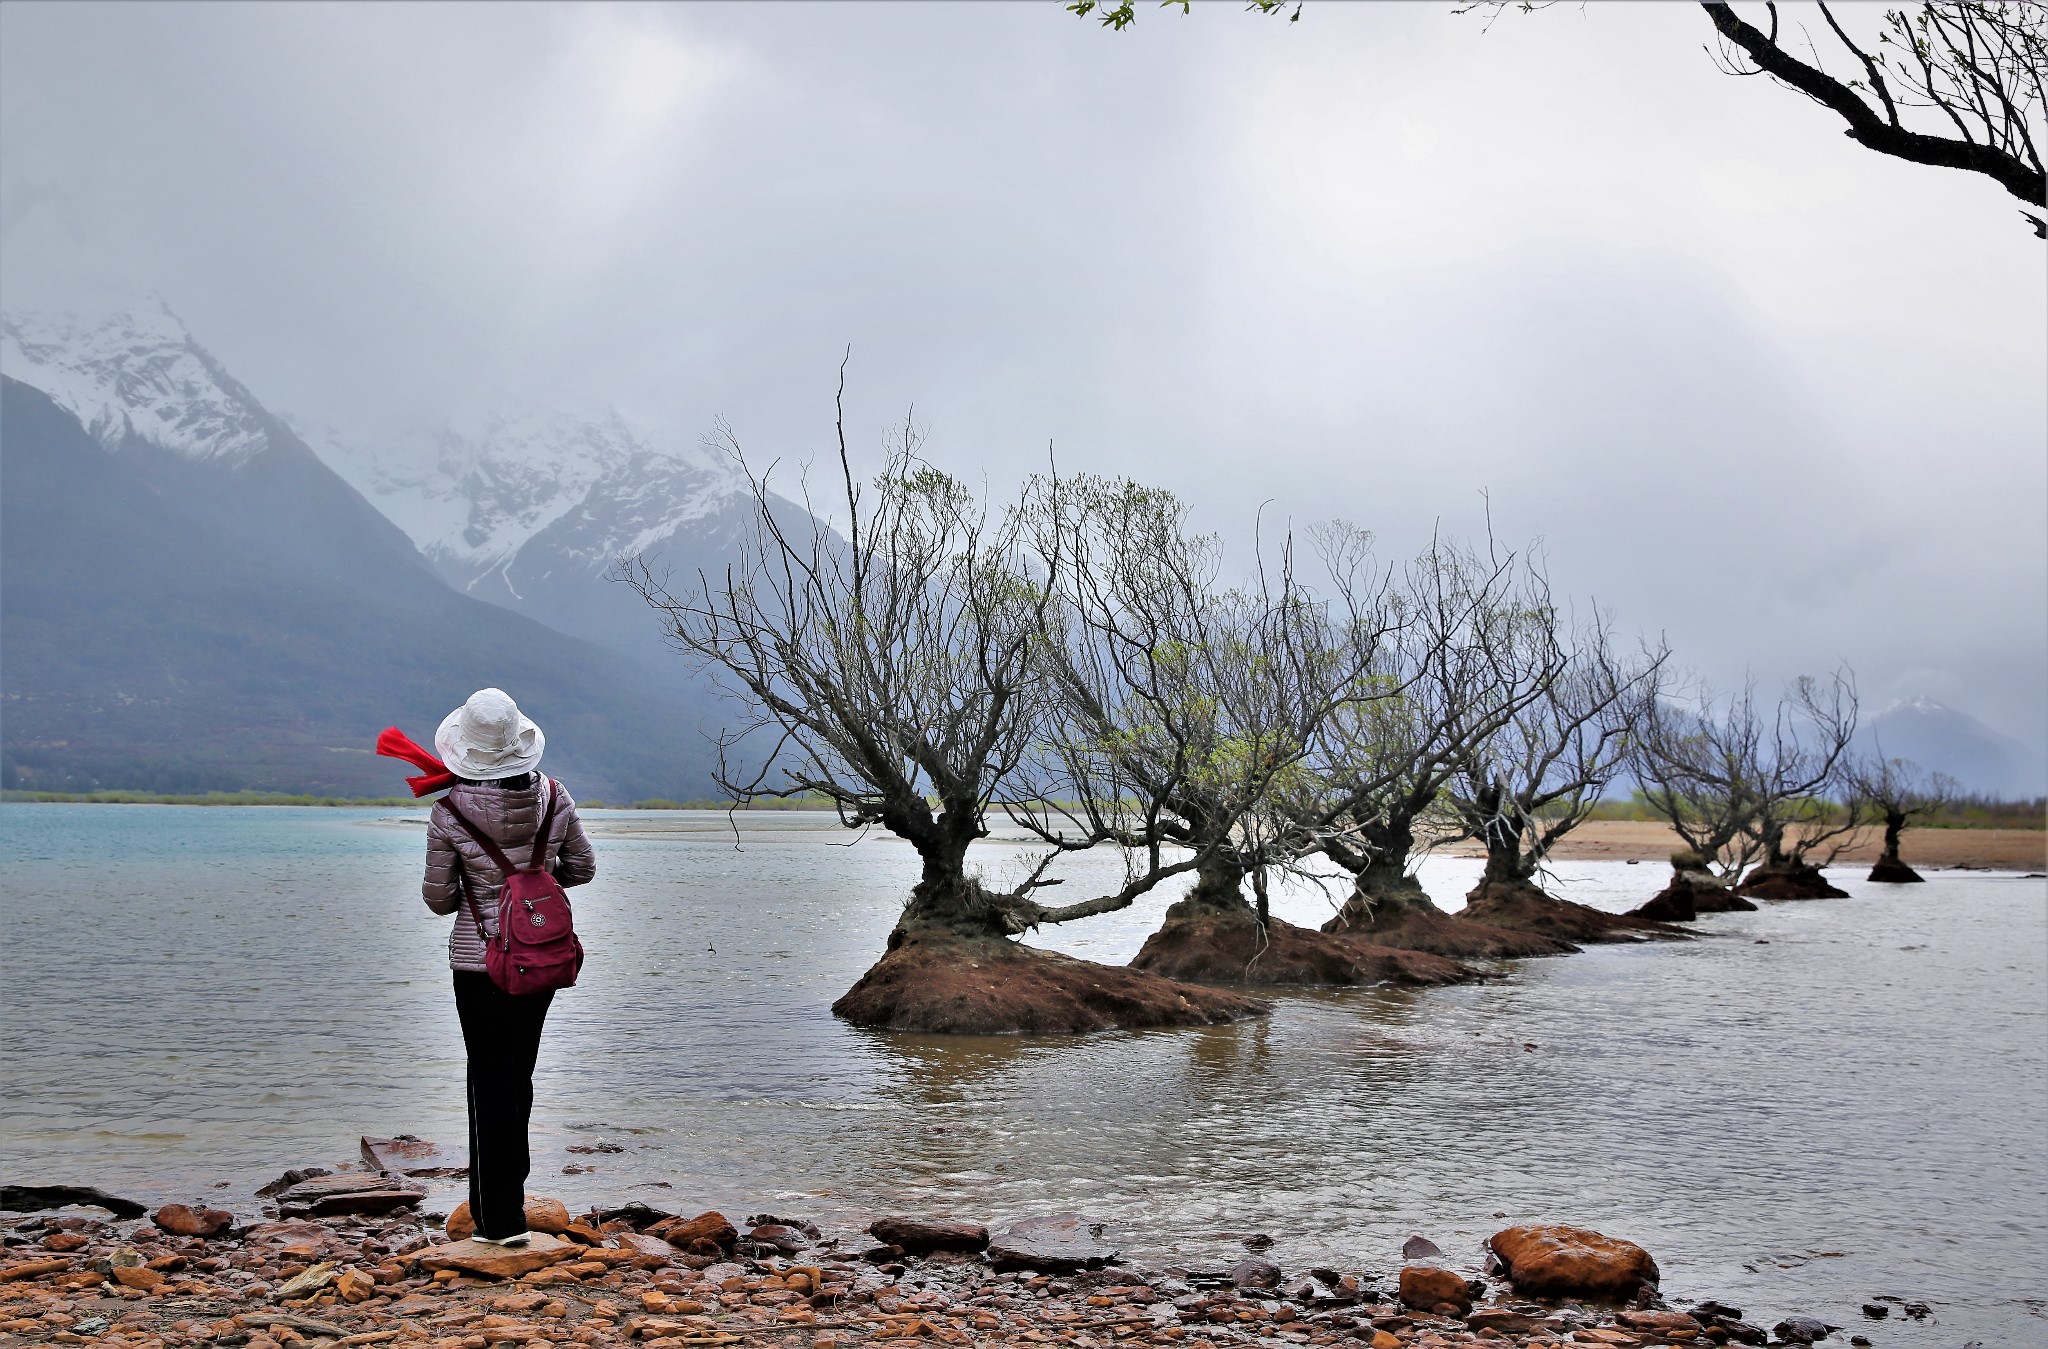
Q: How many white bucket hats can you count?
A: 1